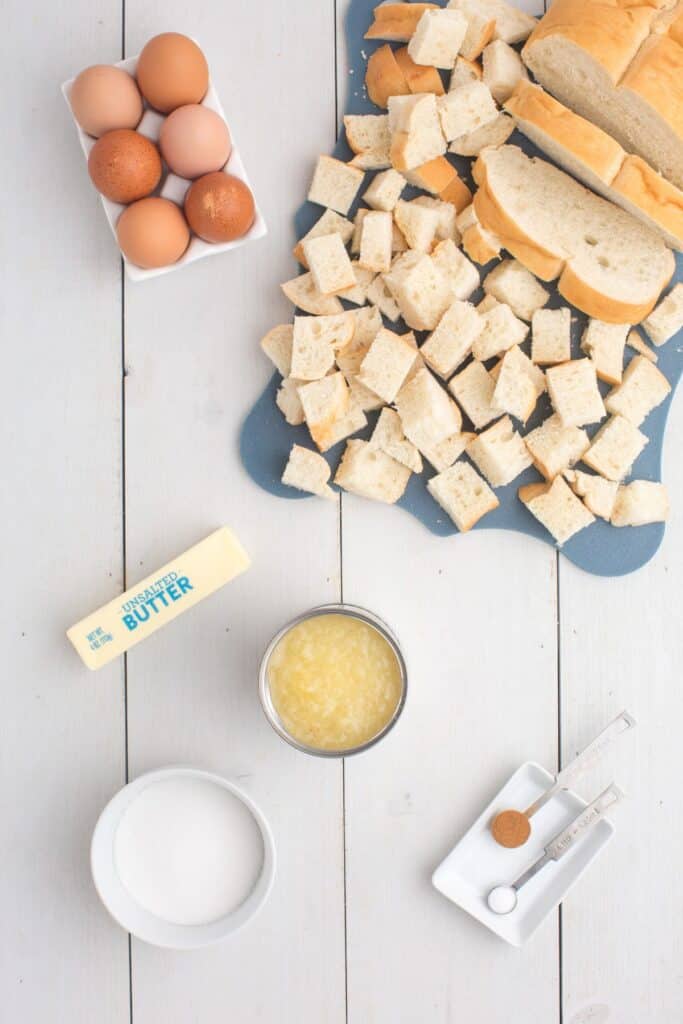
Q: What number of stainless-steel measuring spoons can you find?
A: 2